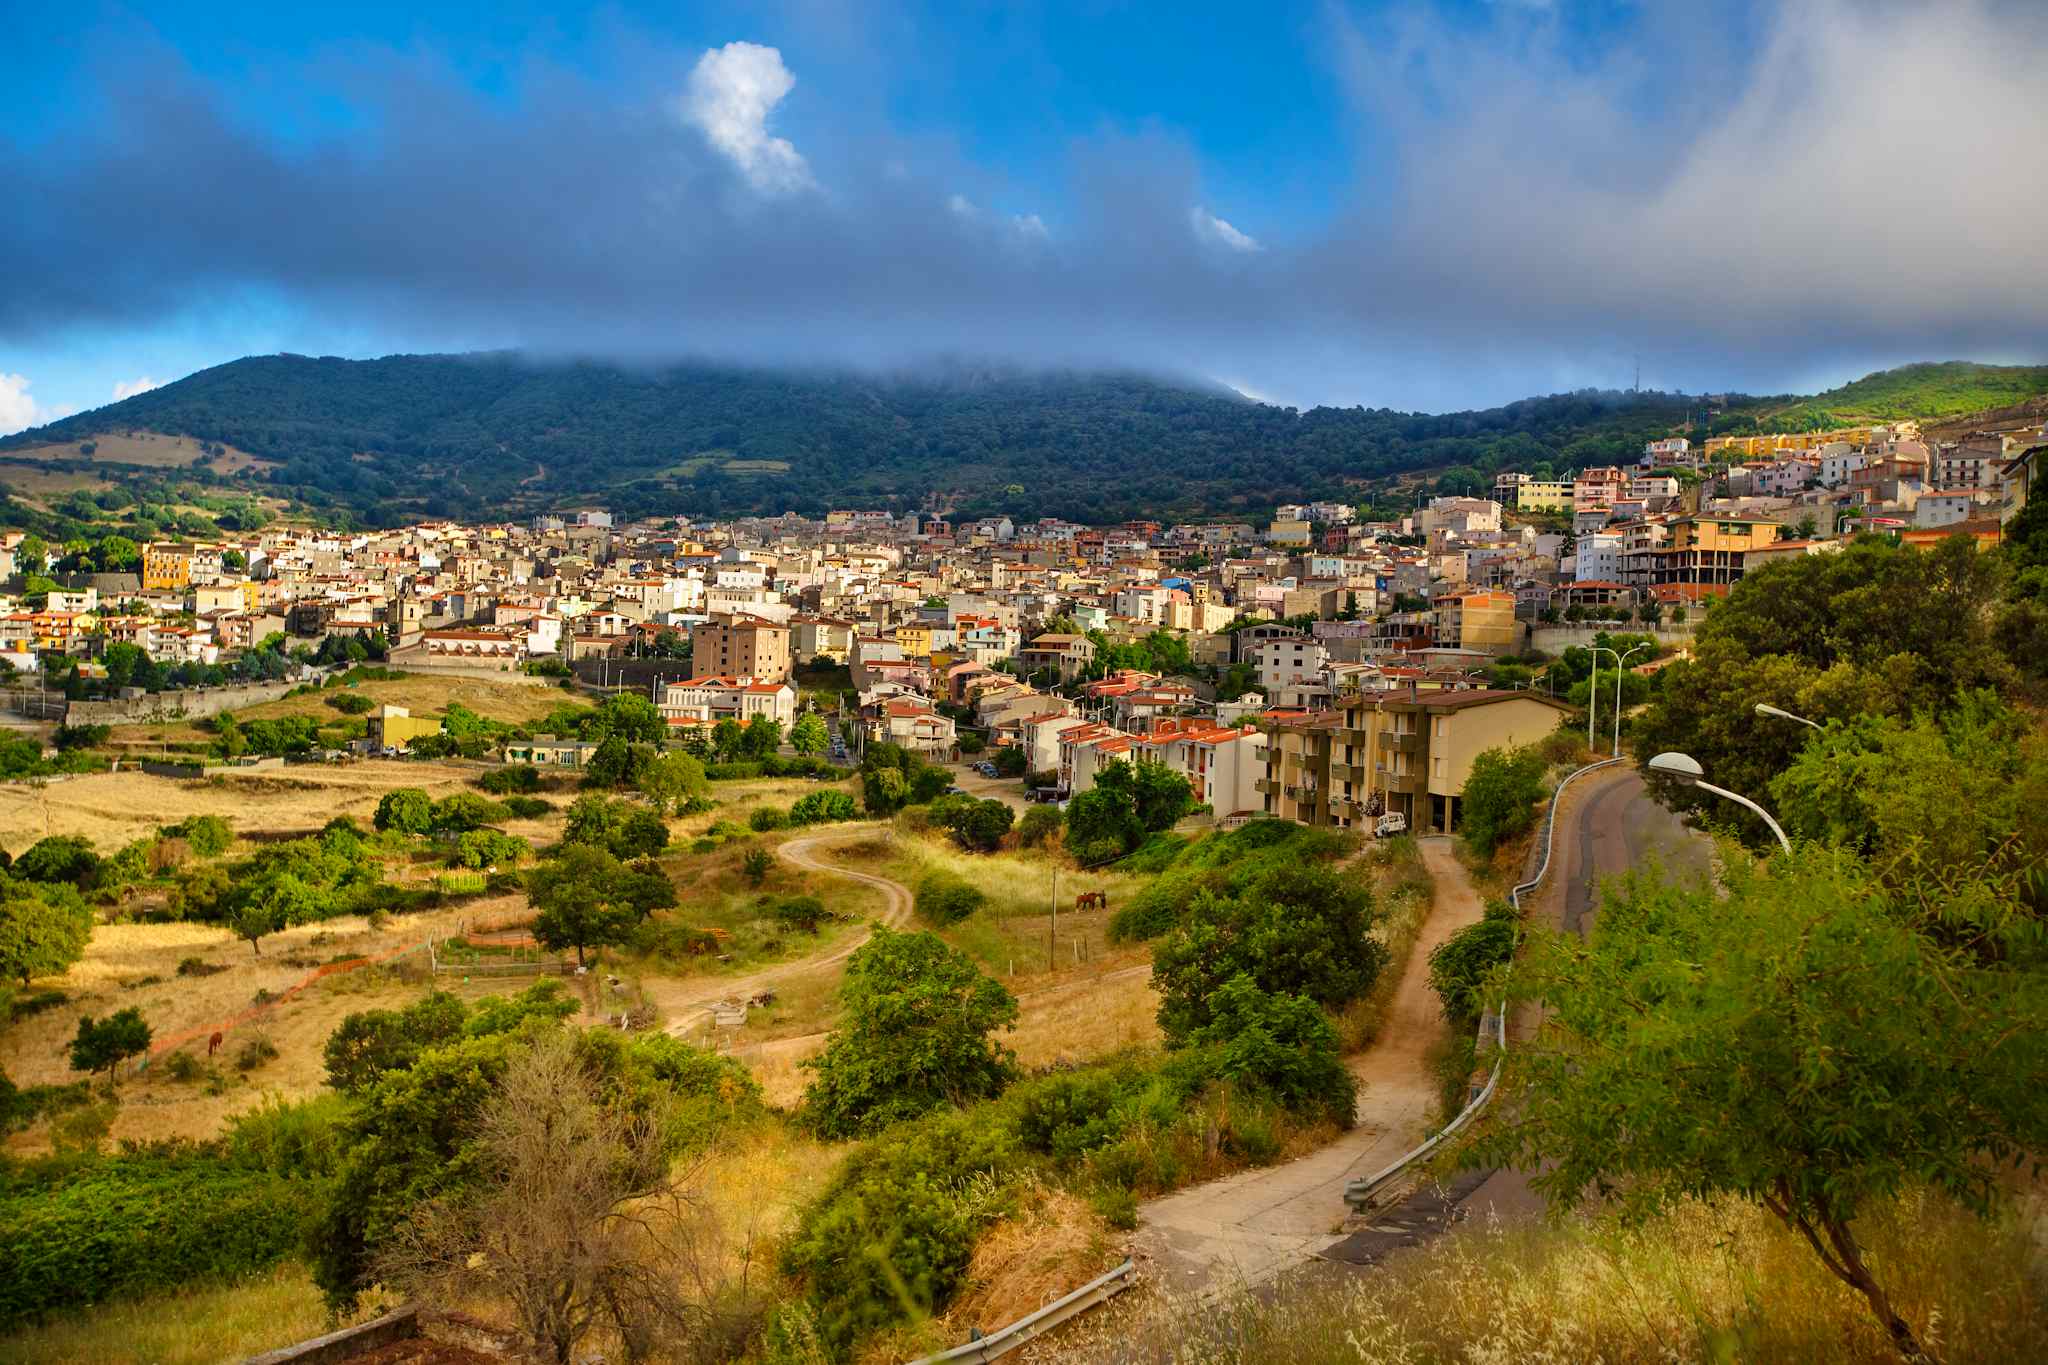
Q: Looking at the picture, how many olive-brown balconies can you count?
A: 9